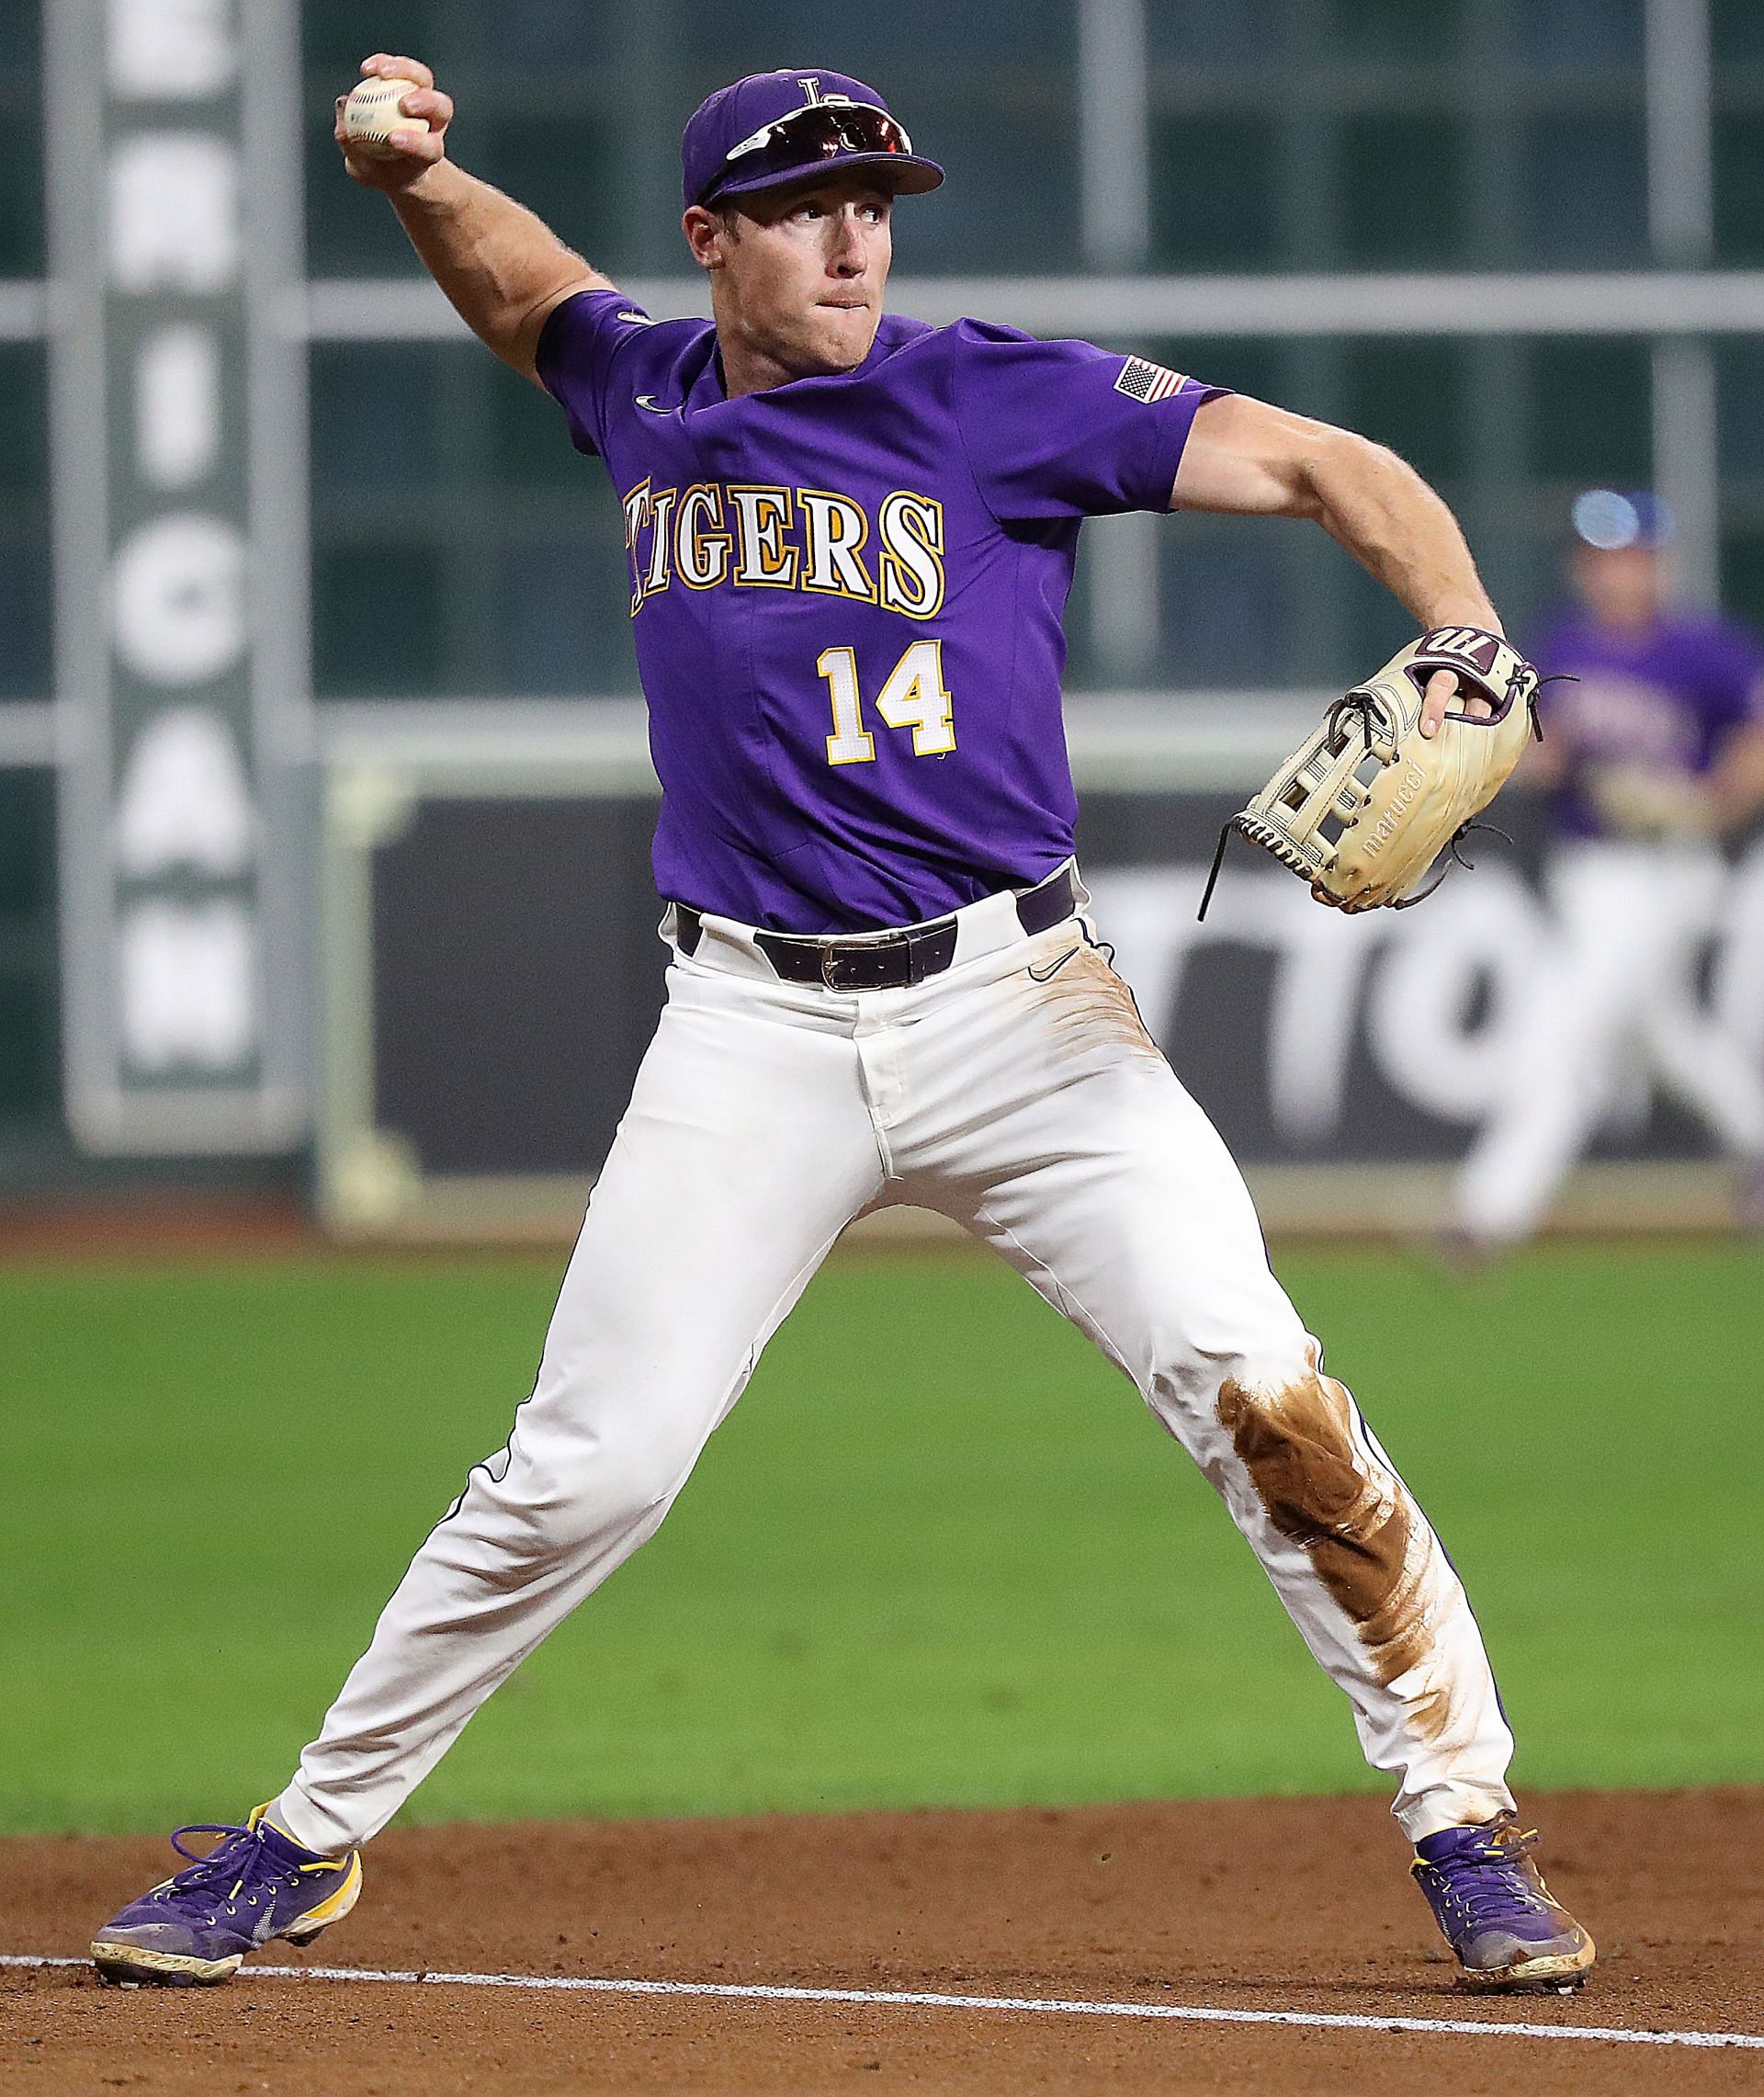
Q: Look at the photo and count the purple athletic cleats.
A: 2